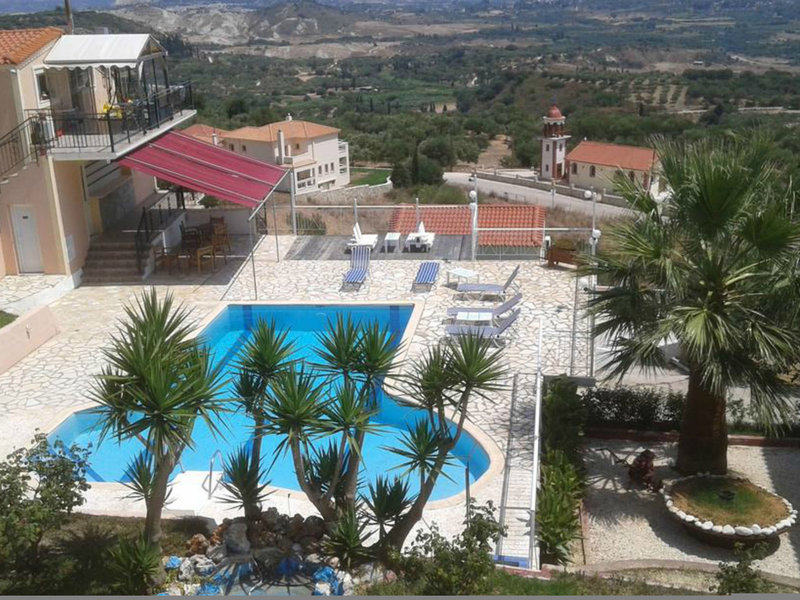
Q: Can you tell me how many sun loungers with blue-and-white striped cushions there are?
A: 2